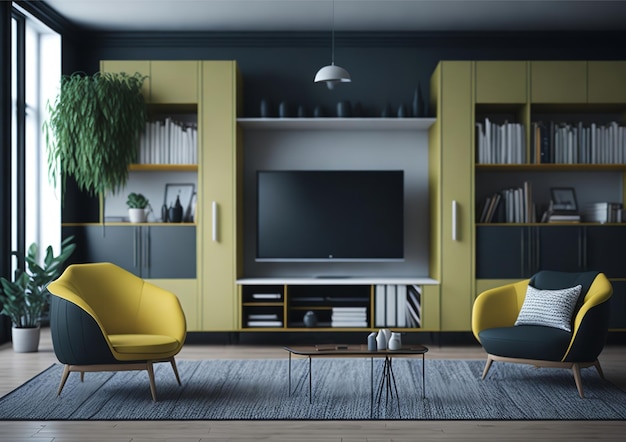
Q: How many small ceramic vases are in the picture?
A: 3